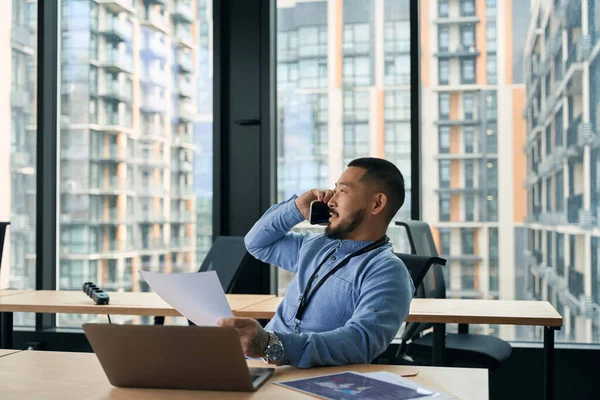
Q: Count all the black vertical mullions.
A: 3